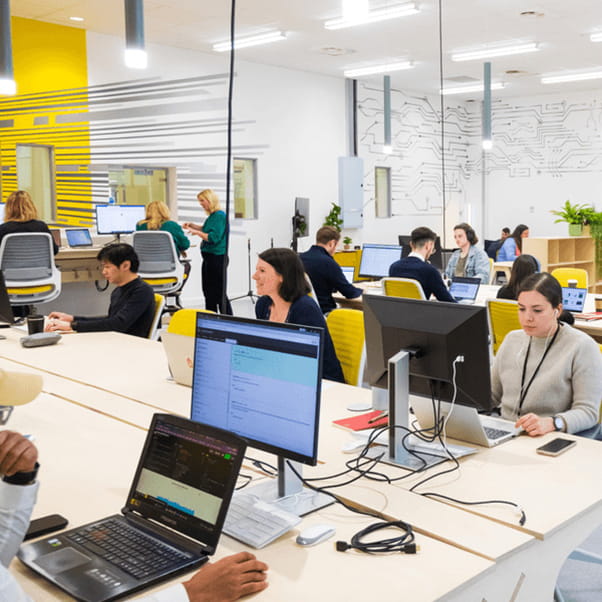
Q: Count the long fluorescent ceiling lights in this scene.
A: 7